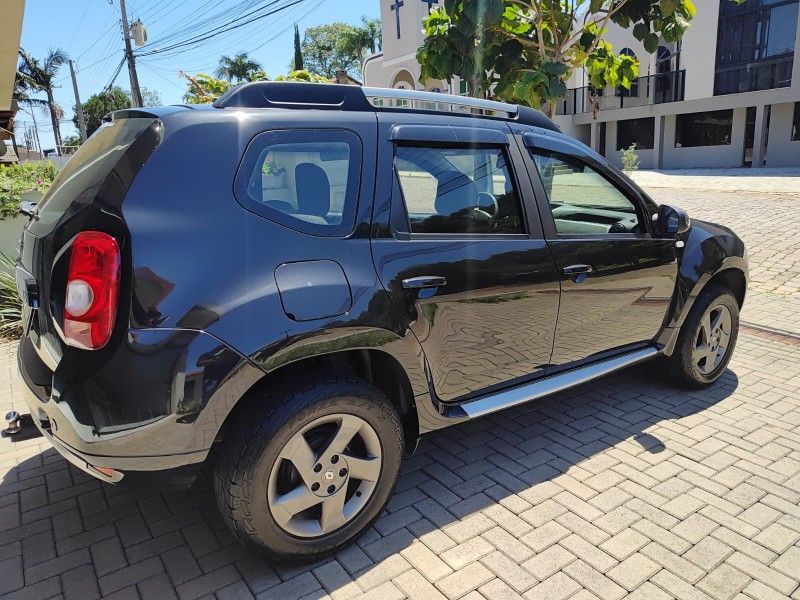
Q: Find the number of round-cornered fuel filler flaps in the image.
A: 1